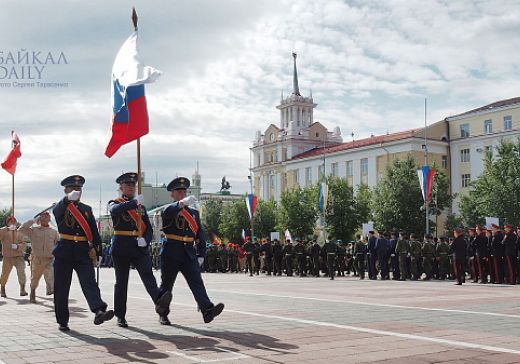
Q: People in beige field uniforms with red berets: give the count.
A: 2